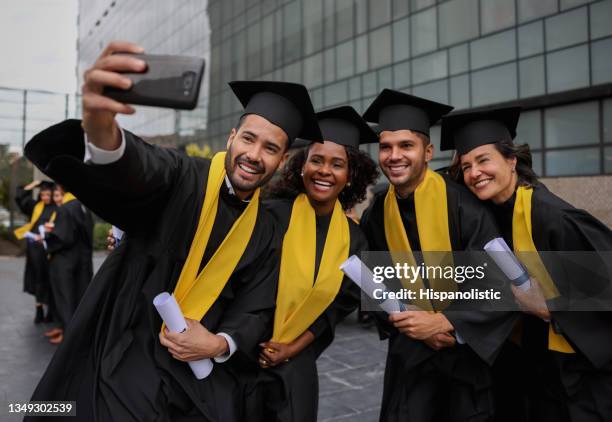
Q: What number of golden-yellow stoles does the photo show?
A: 6